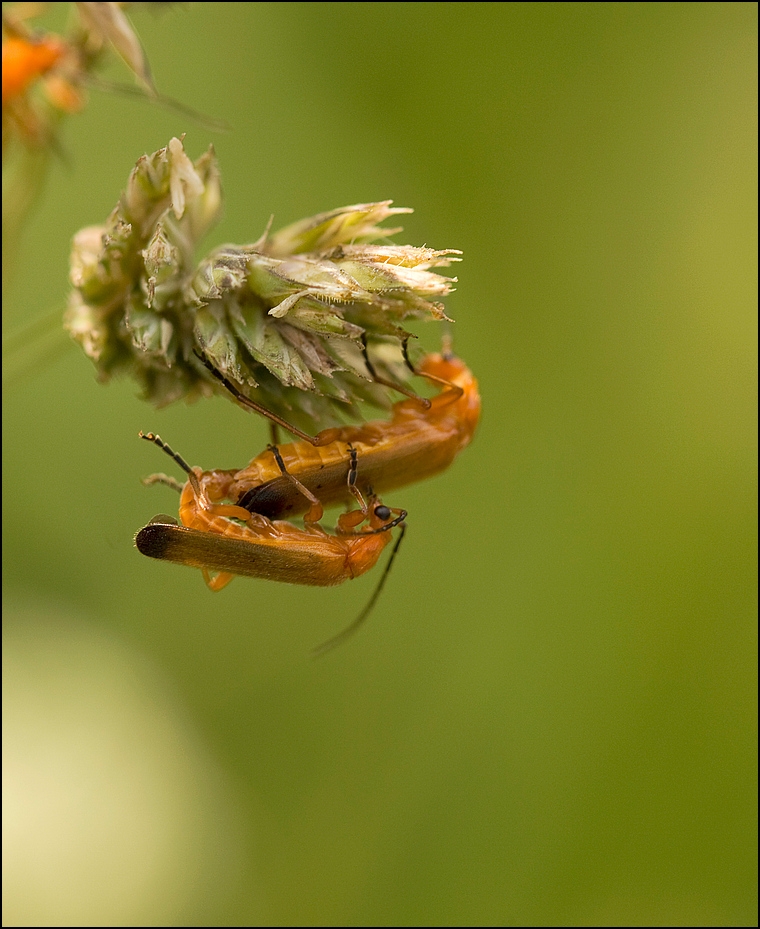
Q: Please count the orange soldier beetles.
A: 2